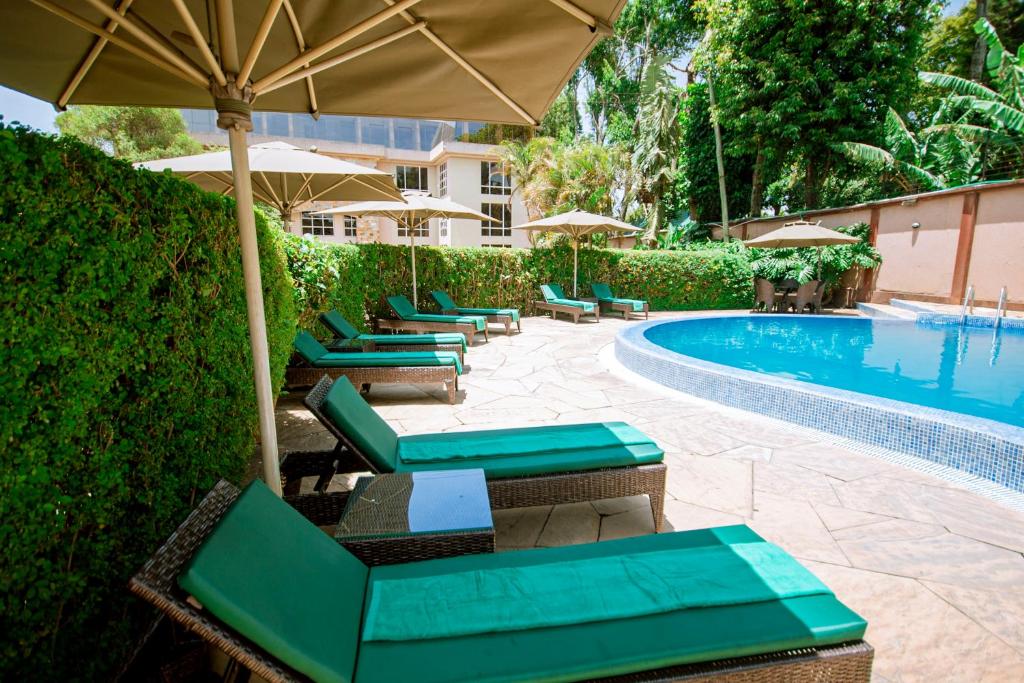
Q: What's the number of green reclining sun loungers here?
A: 8